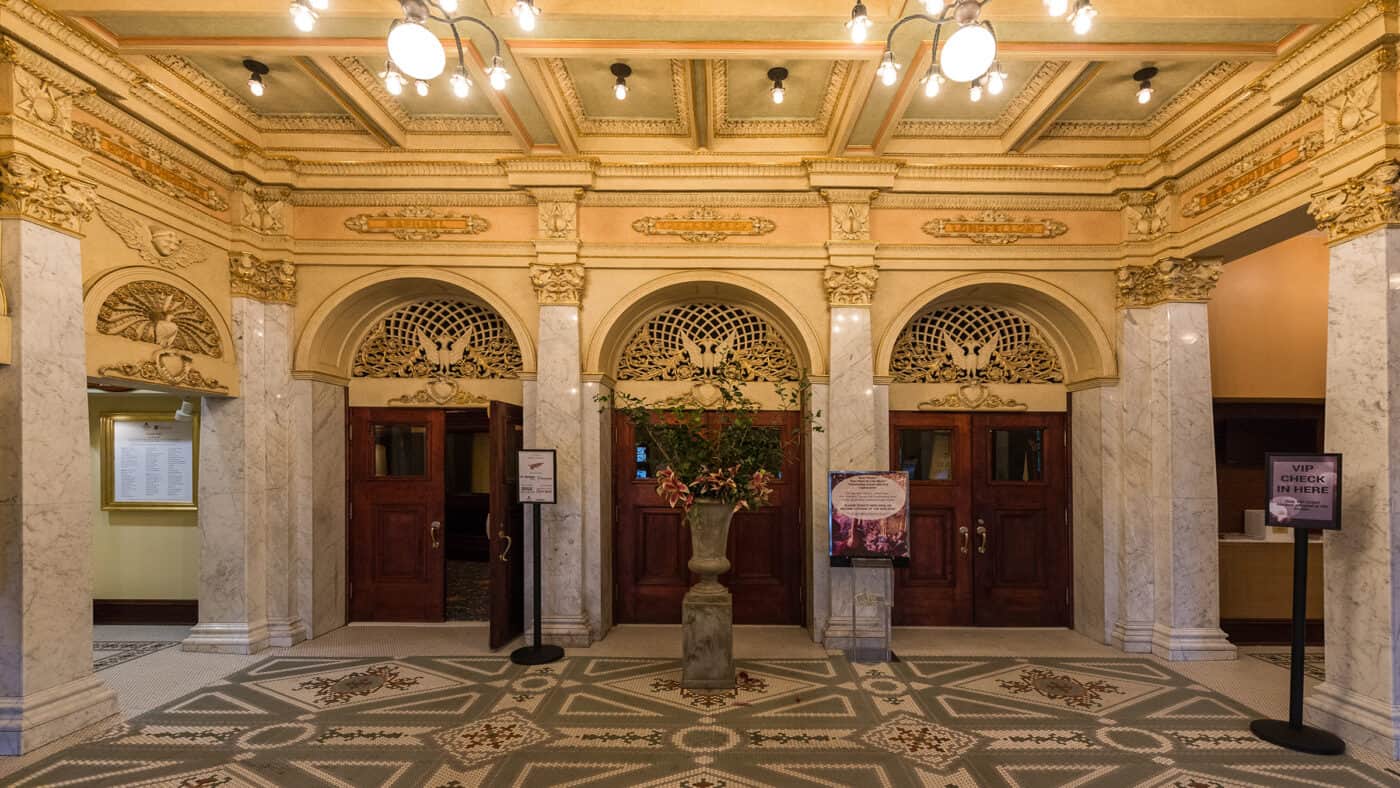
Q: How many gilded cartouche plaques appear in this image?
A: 5